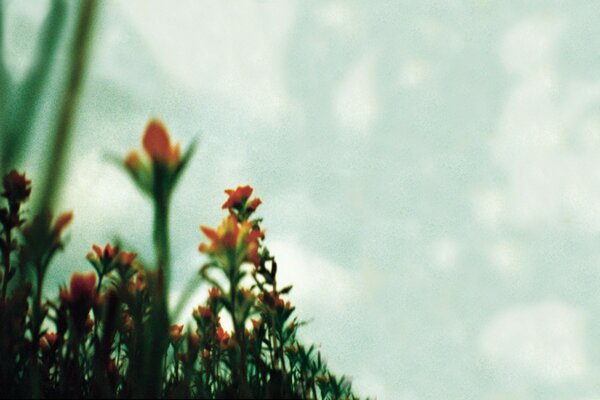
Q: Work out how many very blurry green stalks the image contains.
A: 3